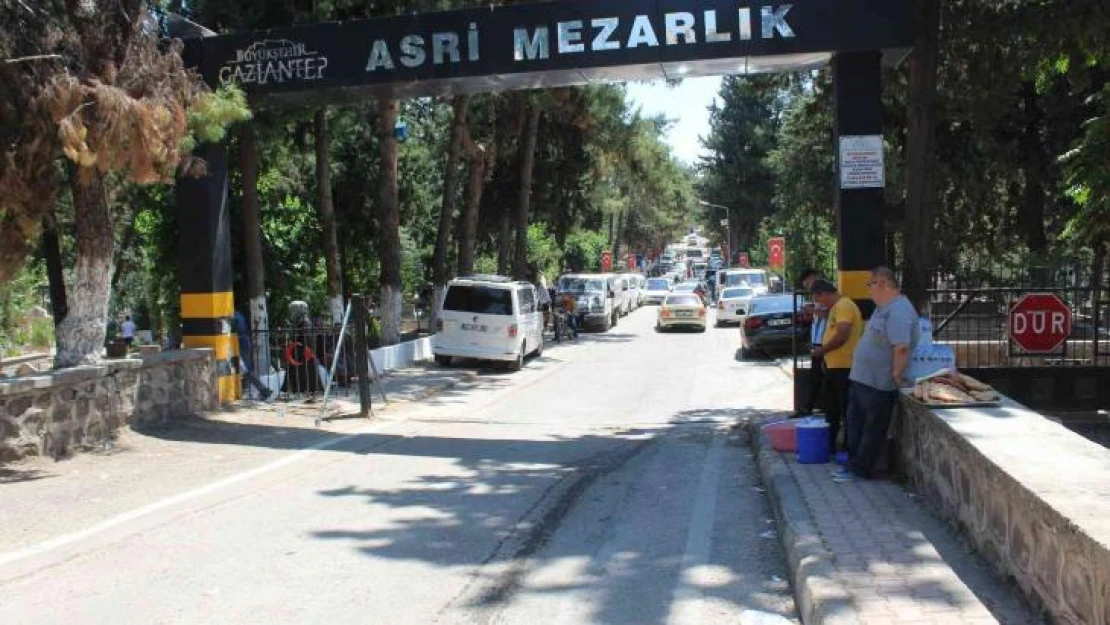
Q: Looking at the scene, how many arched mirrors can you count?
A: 0